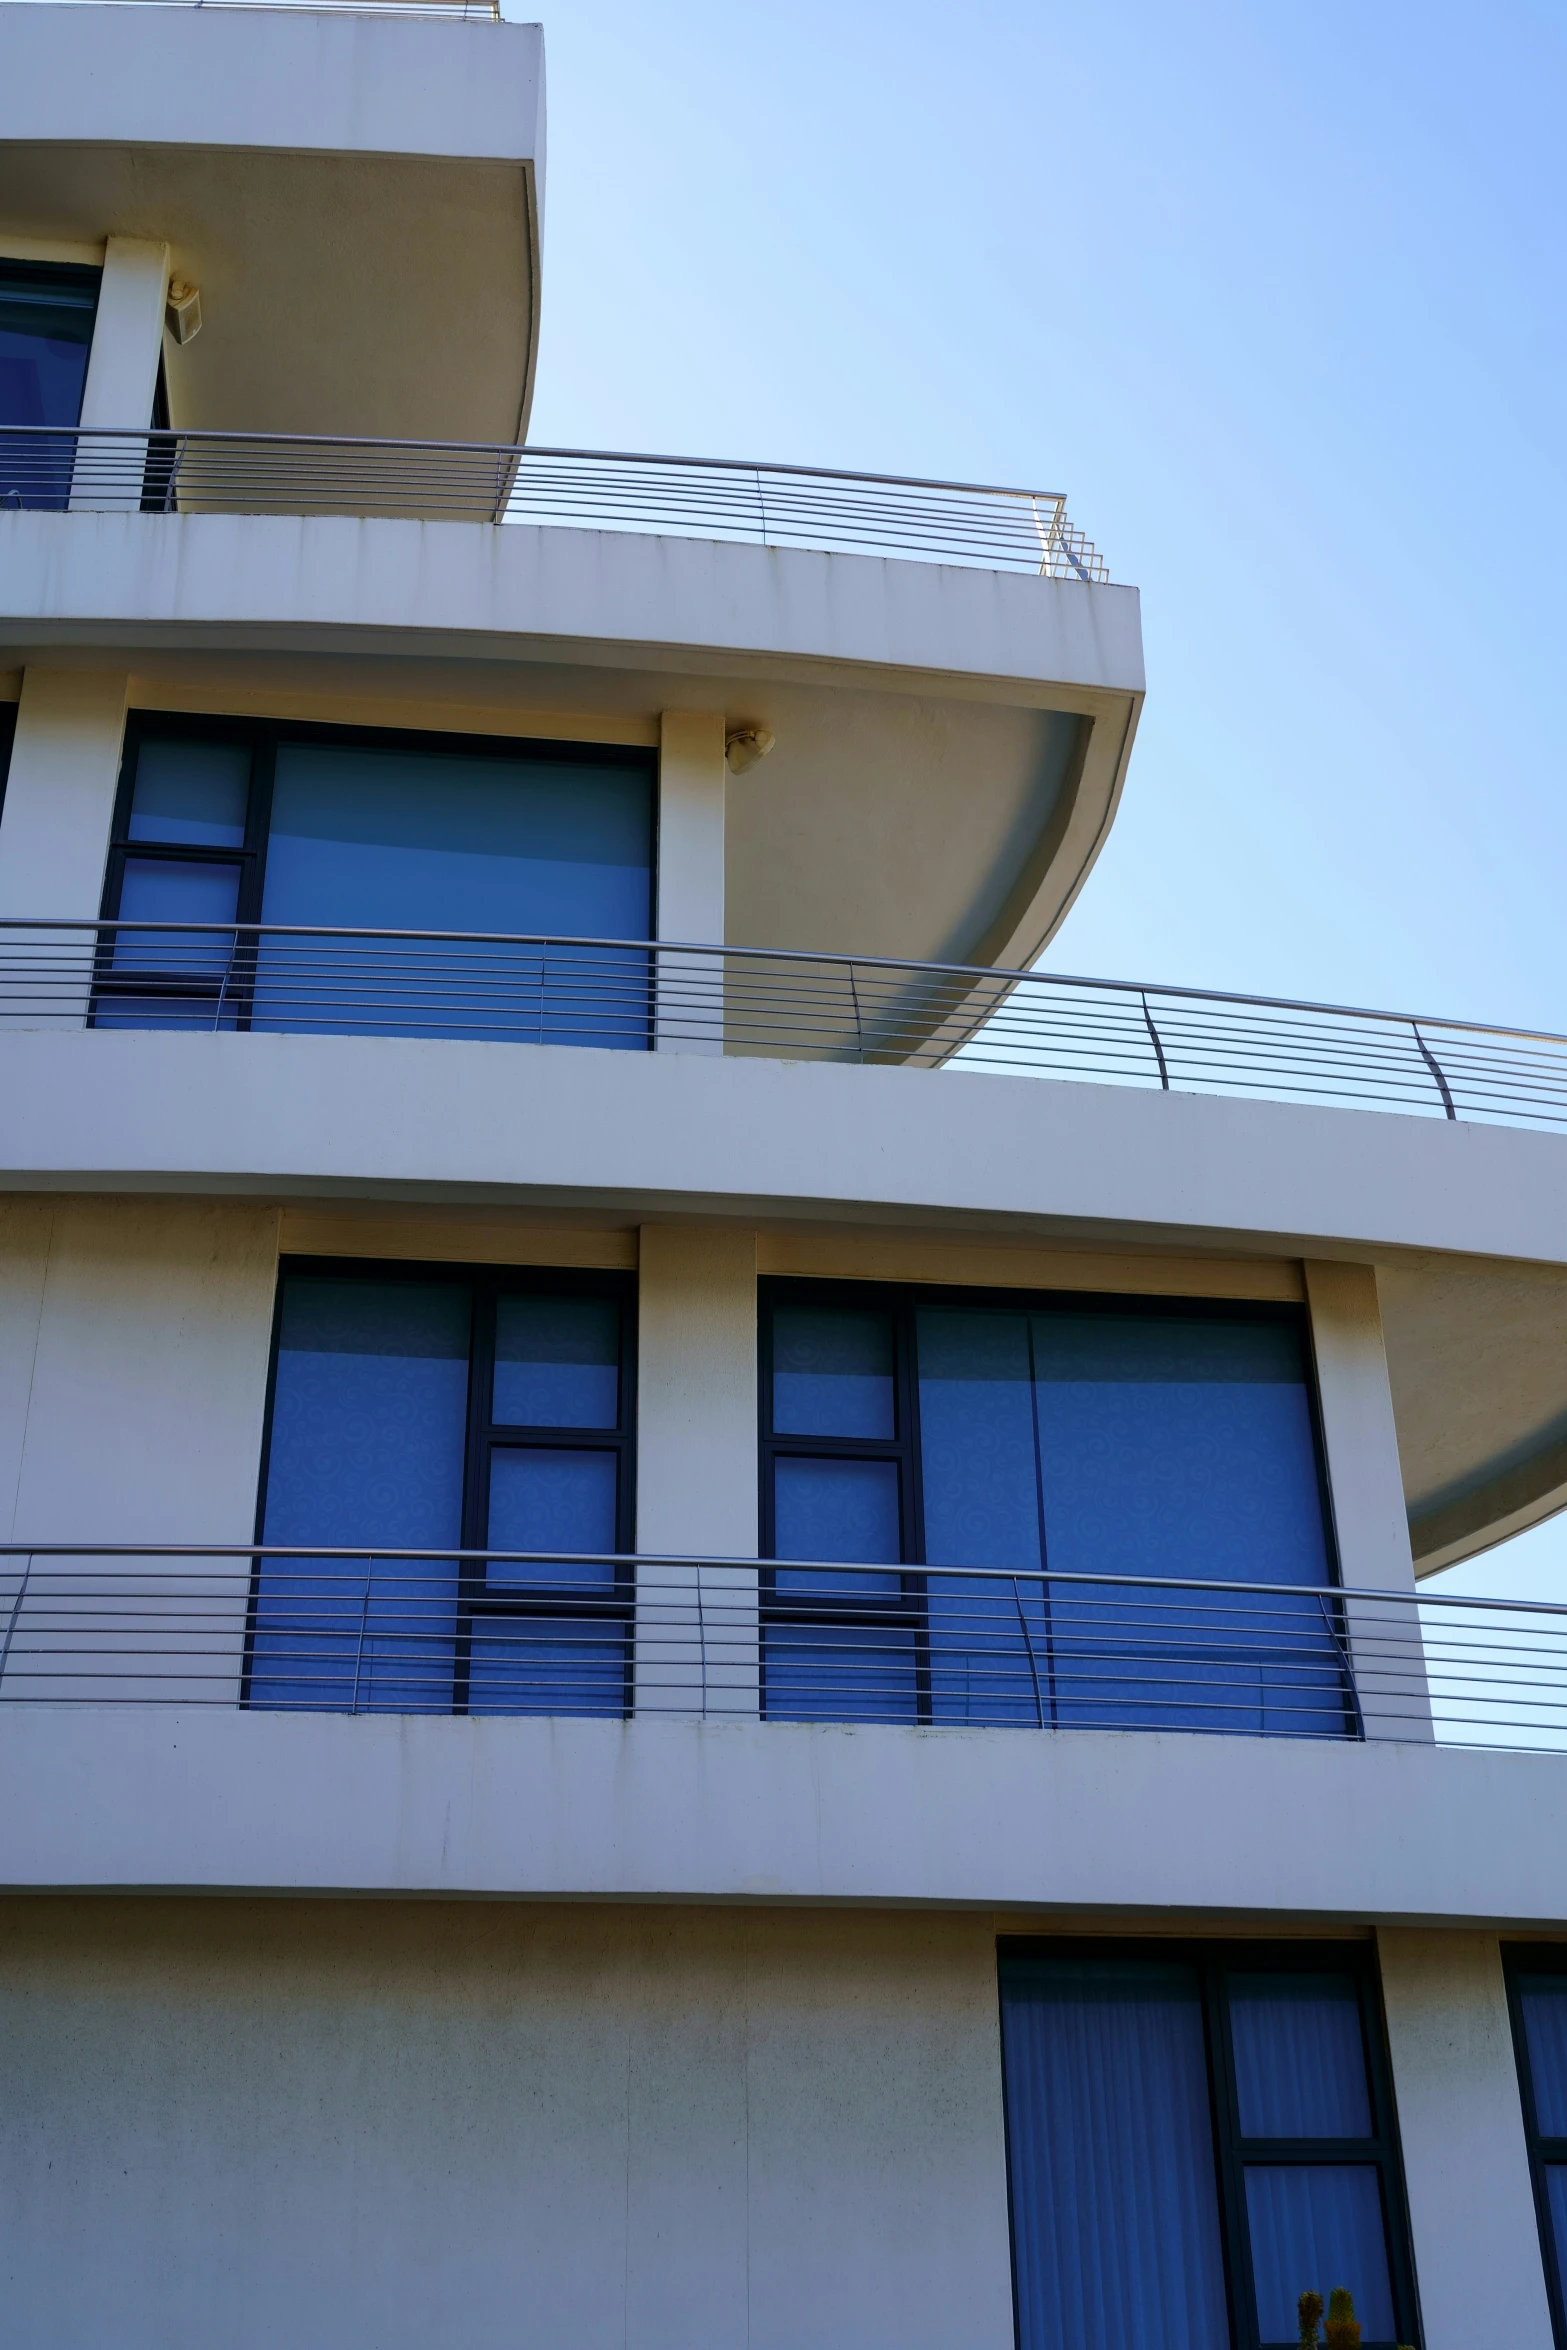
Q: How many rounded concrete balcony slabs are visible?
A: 4